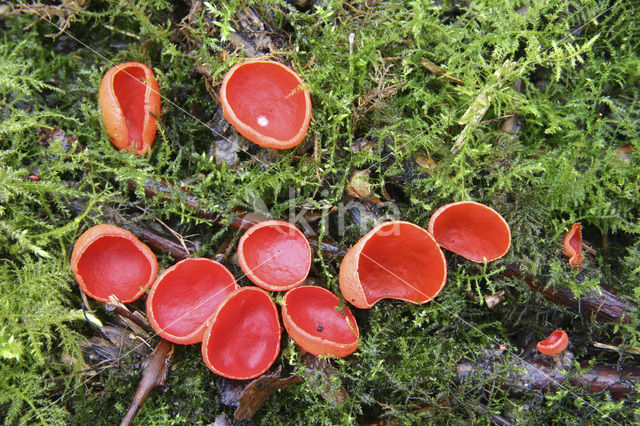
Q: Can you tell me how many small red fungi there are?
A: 2